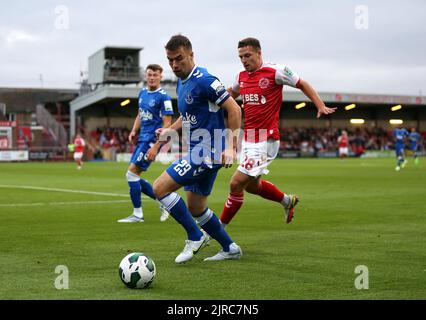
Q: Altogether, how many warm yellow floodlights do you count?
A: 6